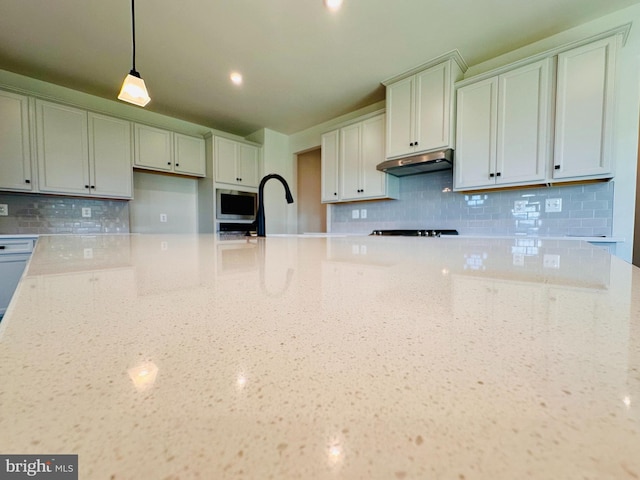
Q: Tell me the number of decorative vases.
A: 0